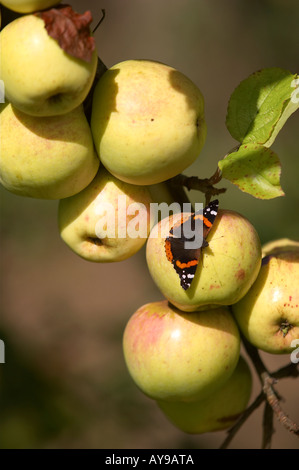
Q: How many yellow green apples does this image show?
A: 9